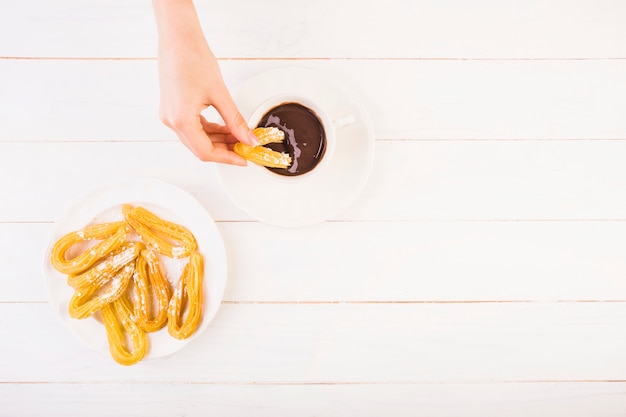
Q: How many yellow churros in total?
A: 8